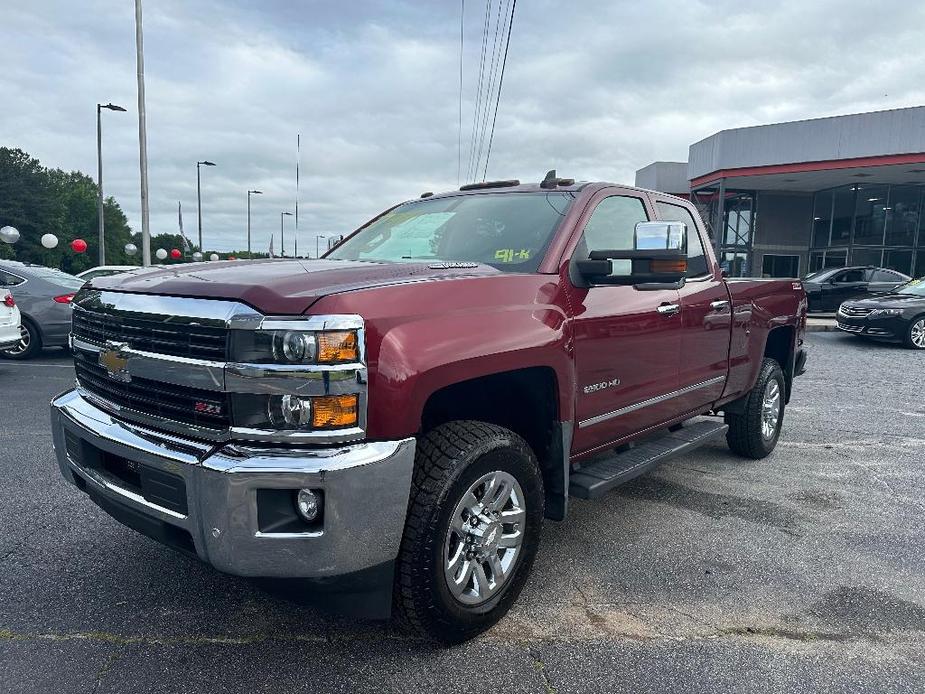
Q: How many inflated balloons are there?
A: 9